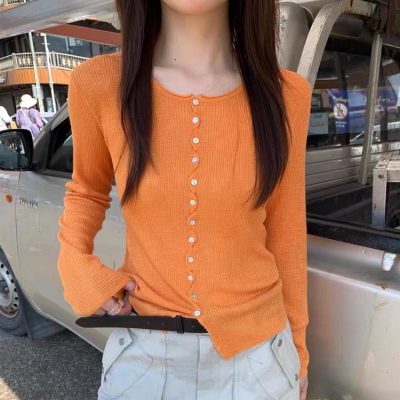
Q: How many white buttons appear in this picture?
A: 12